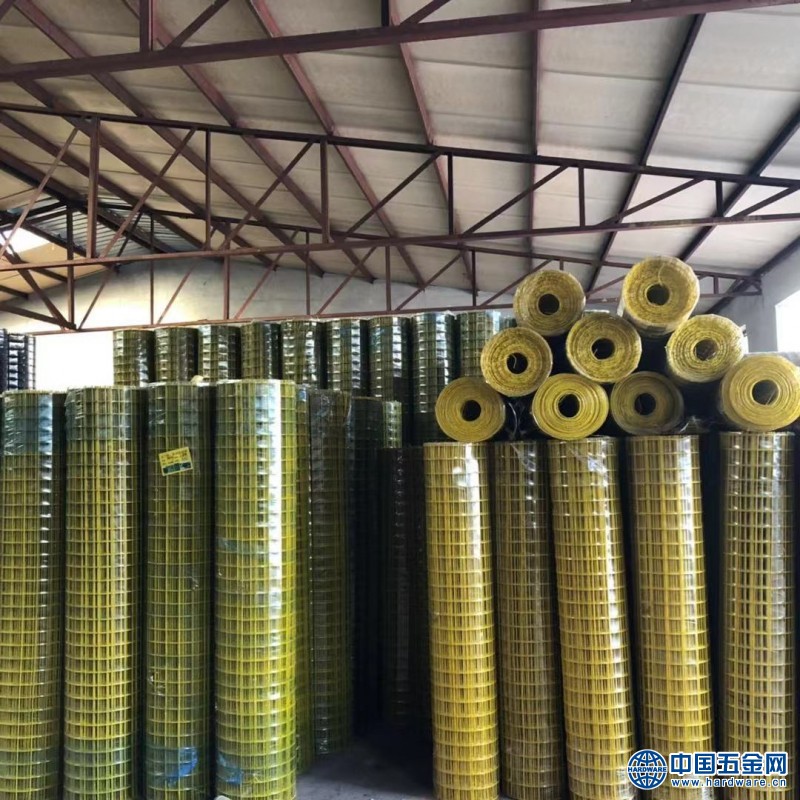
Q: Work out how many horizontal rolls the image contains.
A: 9